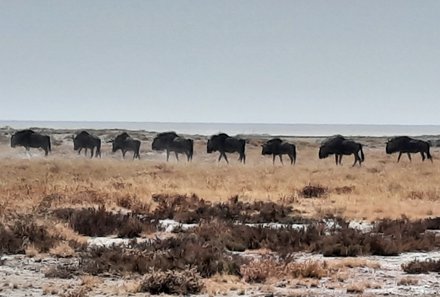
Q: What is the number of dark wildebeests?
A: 8